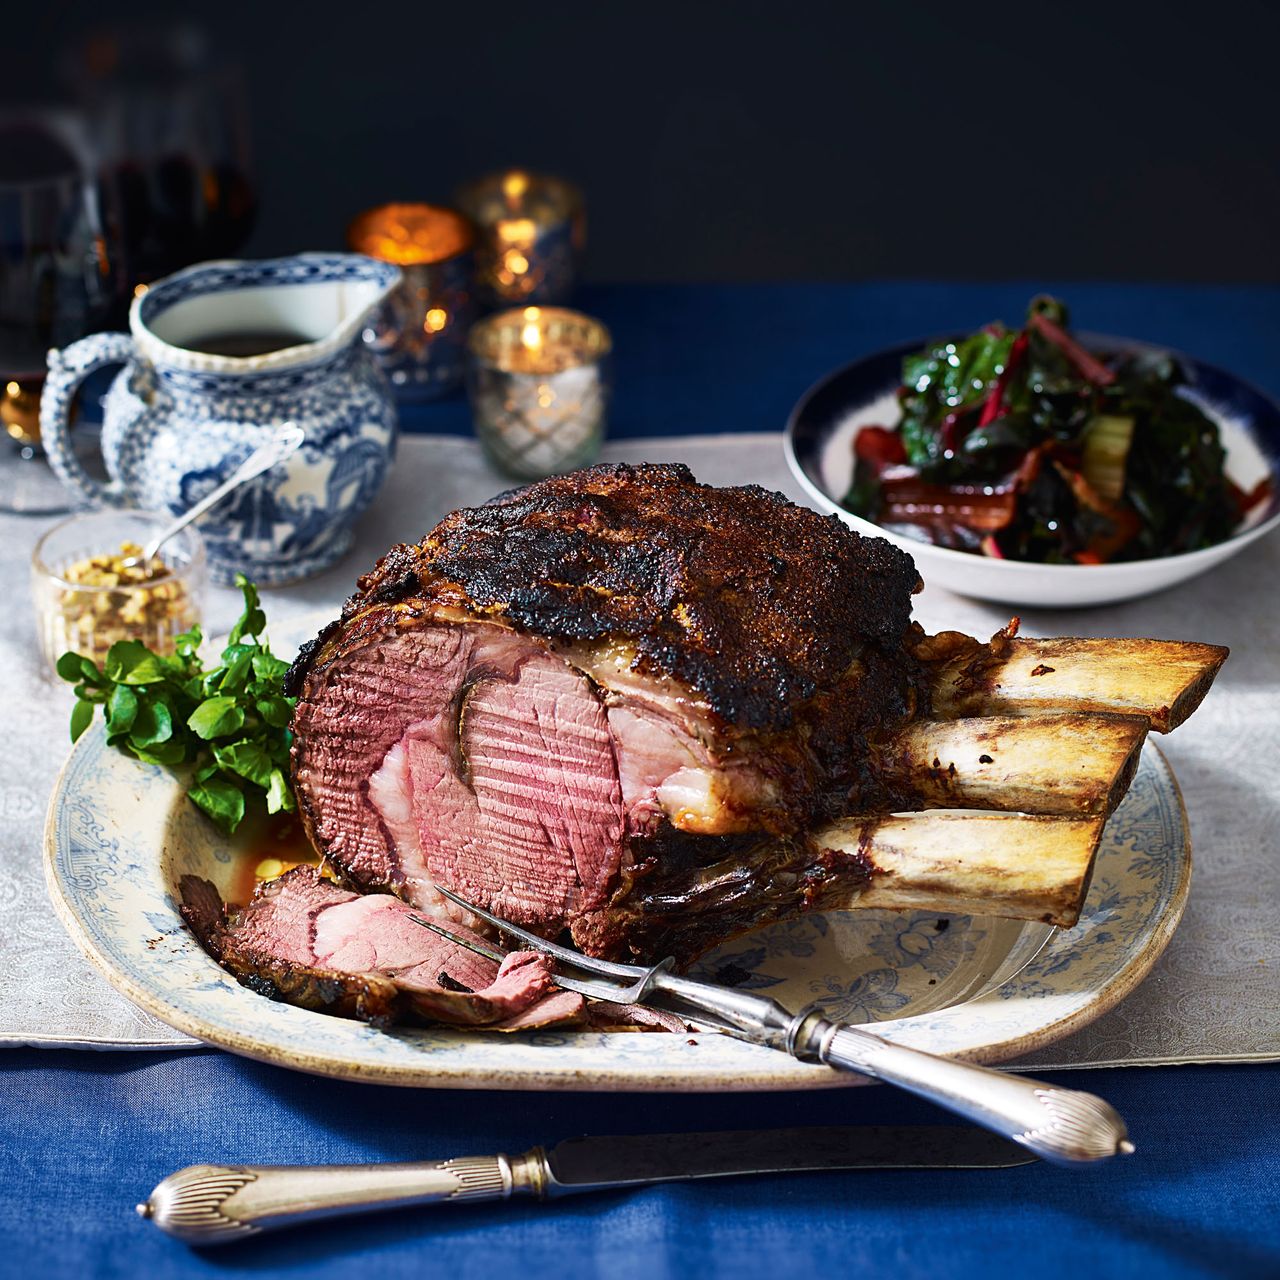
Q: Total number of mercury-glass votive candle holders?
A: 3